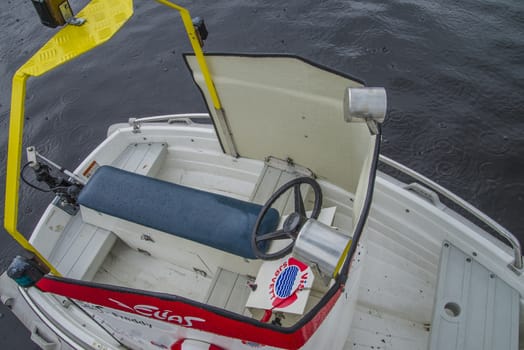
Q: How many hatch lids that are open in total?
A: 0